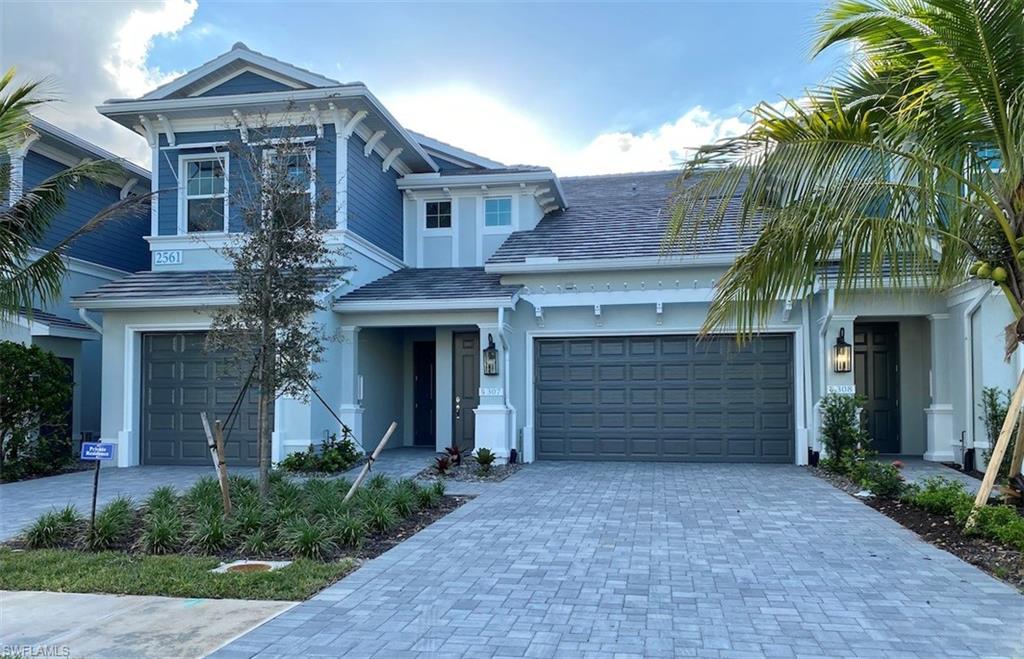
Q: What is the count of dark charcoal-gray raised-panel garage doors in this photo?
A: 2